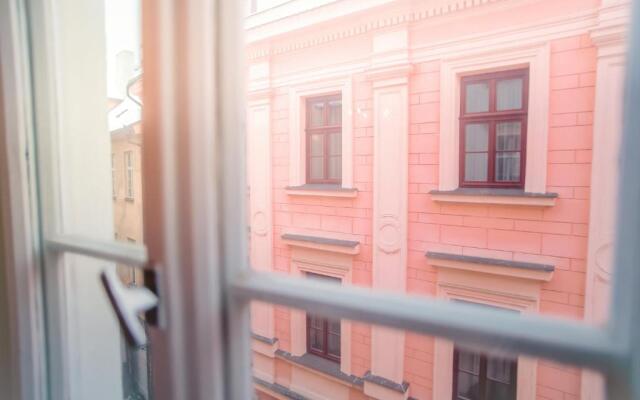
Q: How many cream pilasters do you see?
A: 3